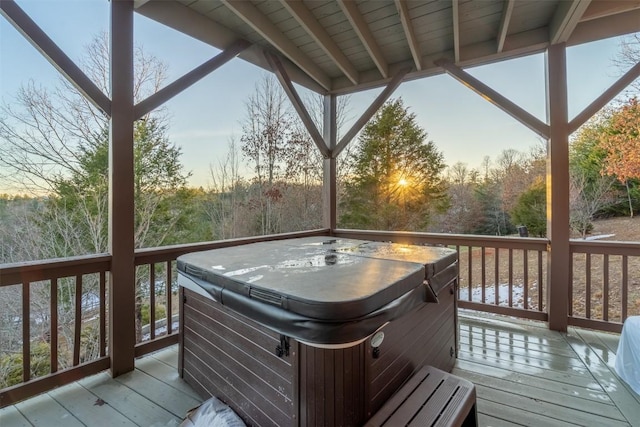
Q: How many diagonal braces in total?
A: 6